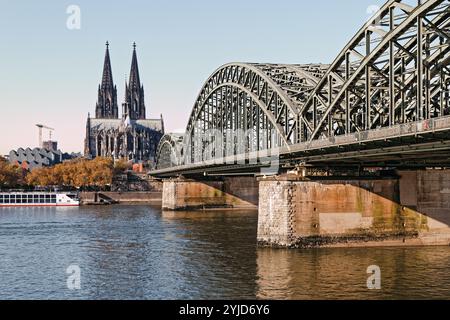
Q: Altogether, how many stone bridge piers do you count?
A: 2